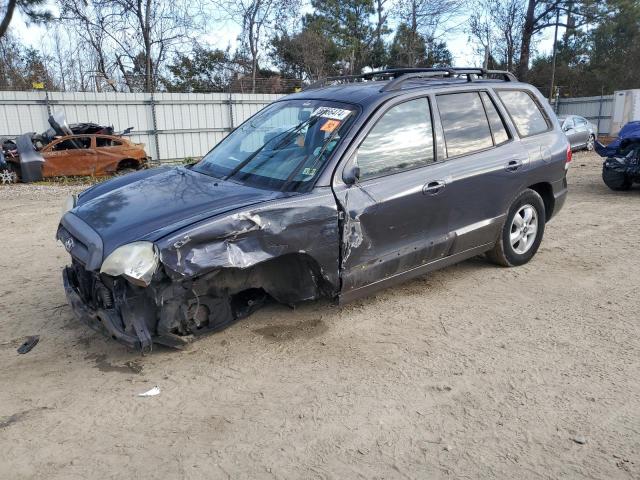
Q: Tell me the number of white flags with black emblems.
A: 0